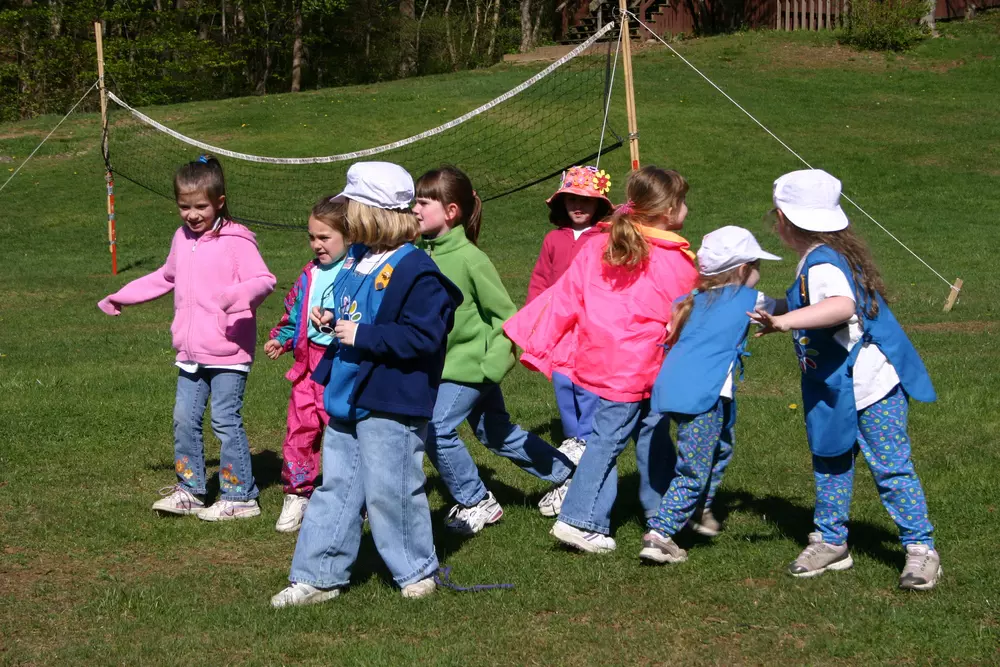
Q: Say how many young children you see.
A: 8